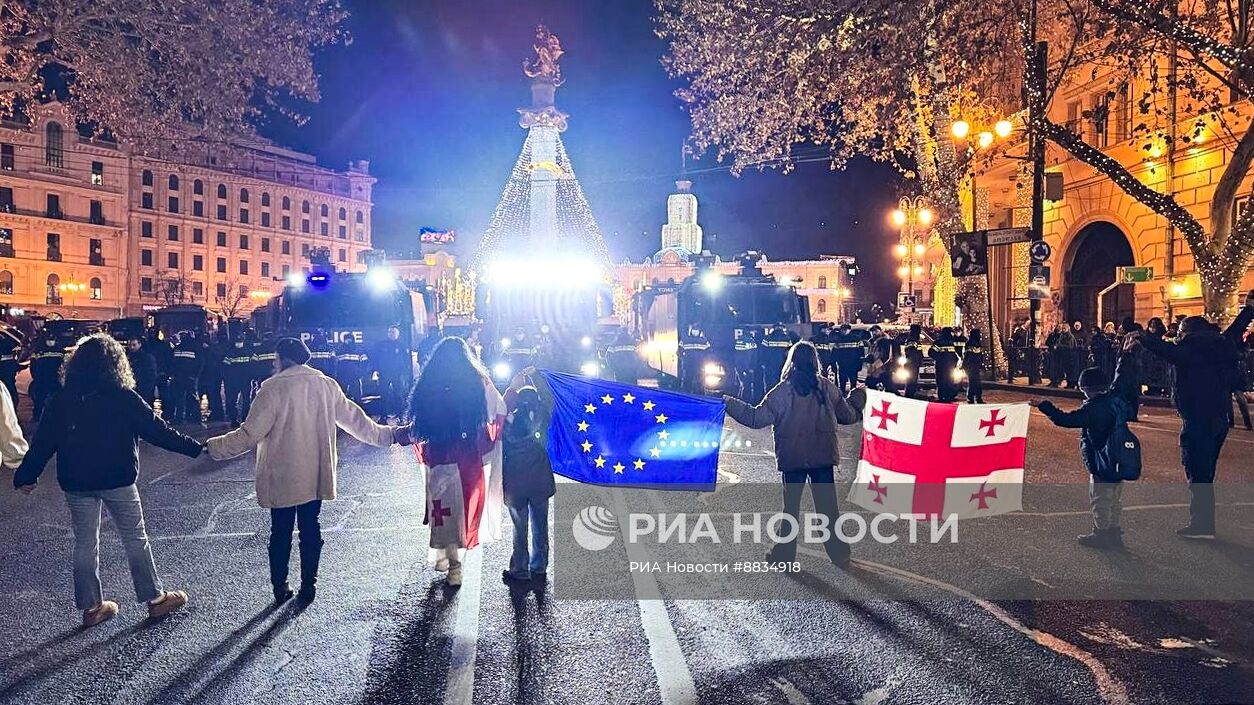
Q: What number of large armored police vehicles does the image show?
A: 3